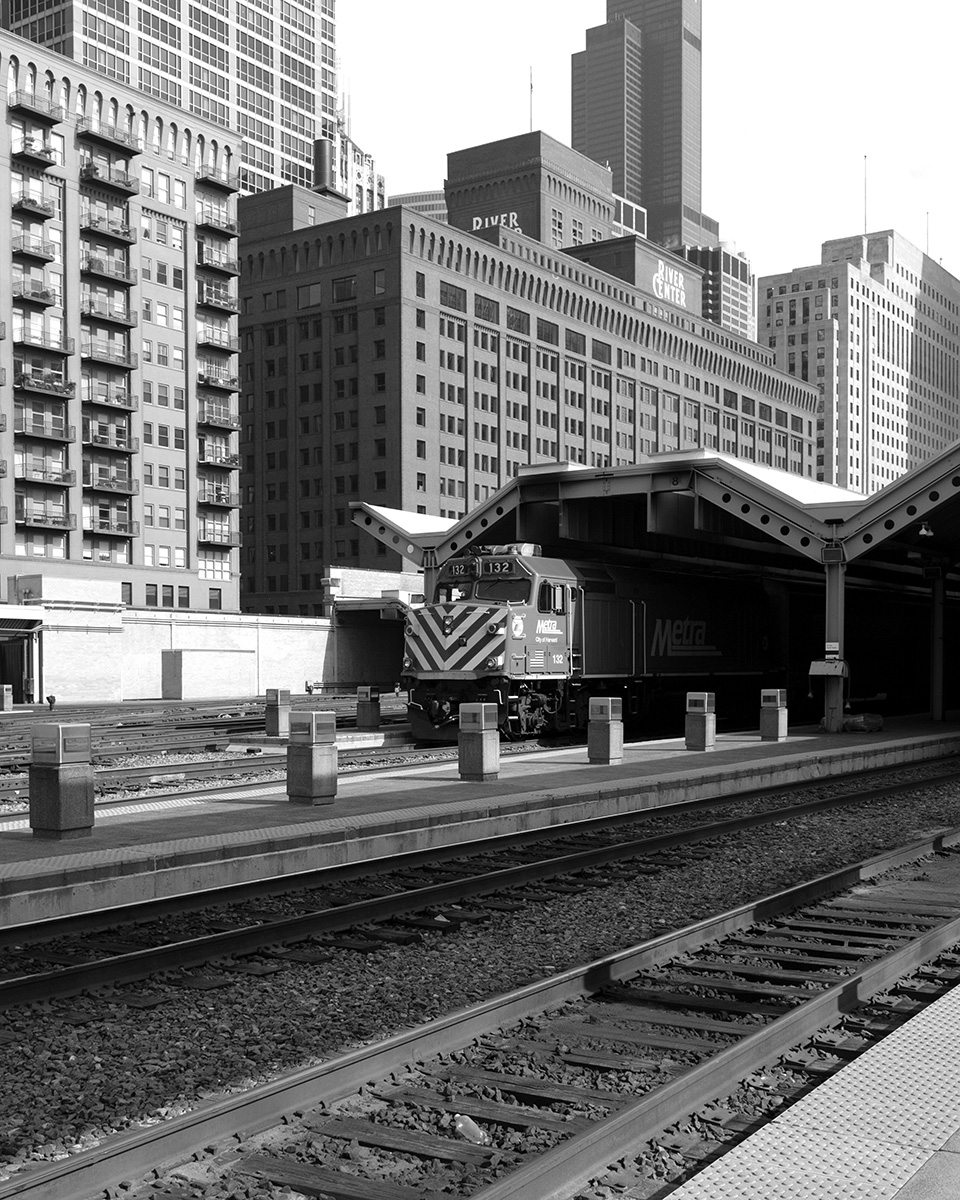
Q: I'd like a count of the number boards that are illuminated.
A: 2